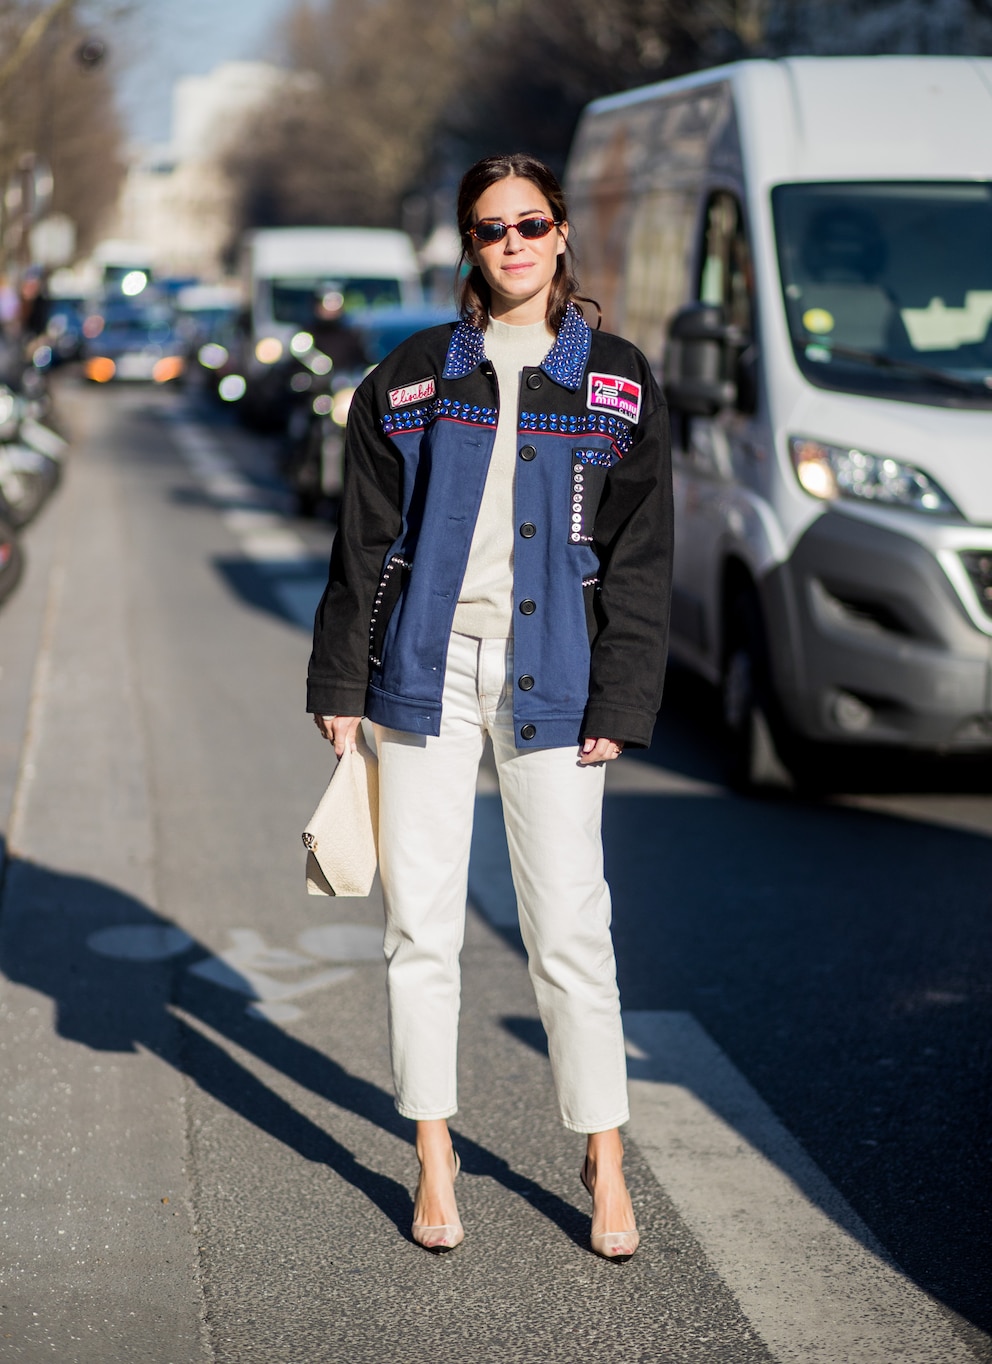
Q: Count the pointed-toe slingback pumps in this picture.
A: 2